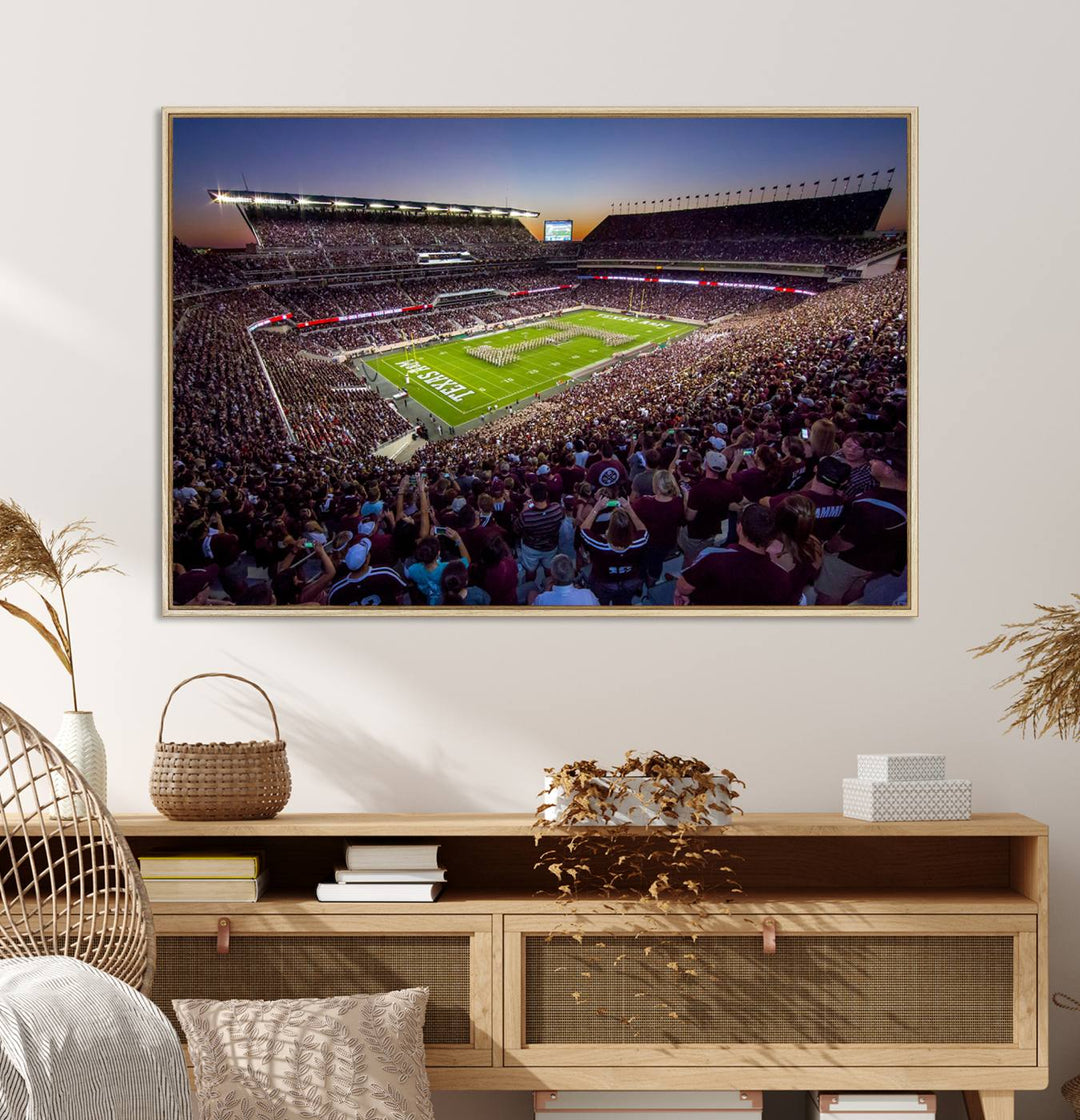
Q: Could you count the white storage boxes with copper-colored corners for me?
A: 2